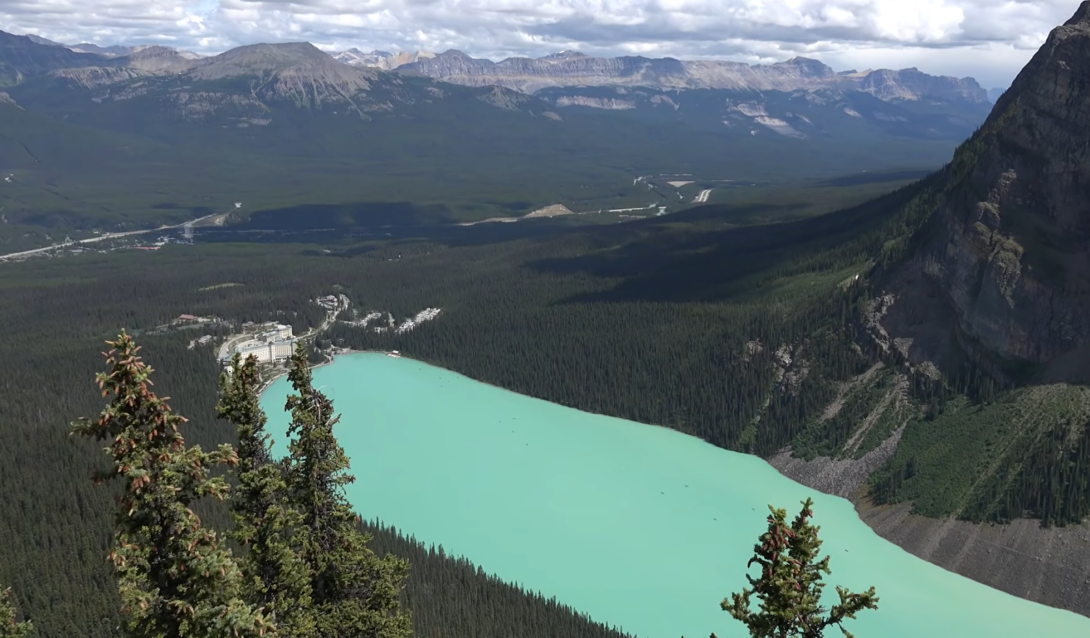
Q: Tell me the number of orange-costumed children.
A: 0